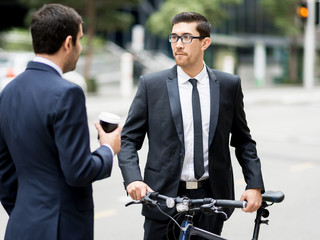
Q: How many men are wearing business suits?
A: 2